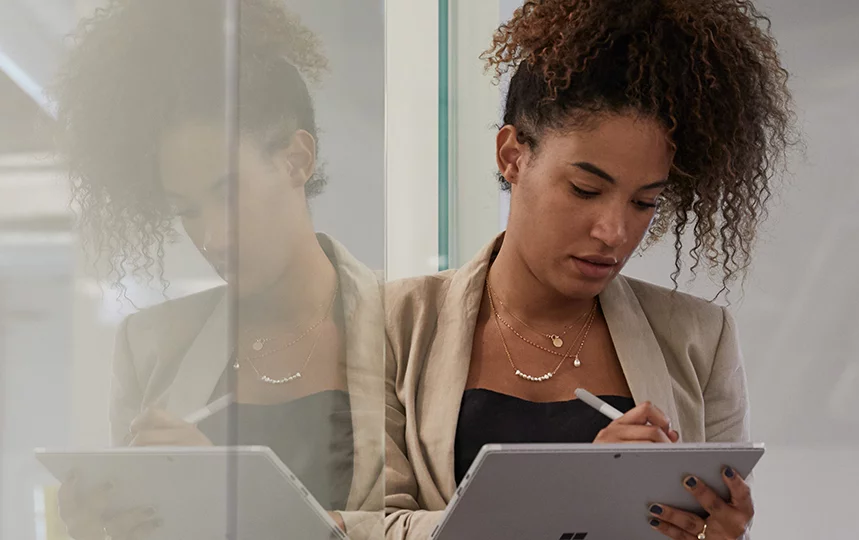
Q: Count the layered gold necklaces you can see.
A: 3